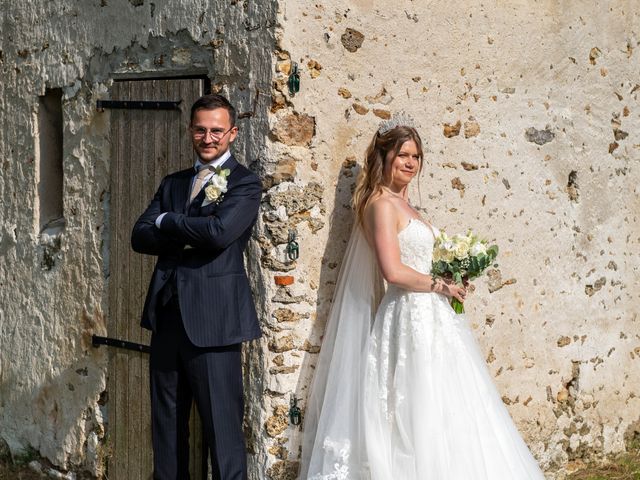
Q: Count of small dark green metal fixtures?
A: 3